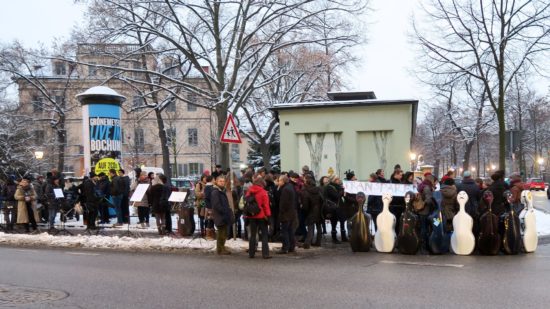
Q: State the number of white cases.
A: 3